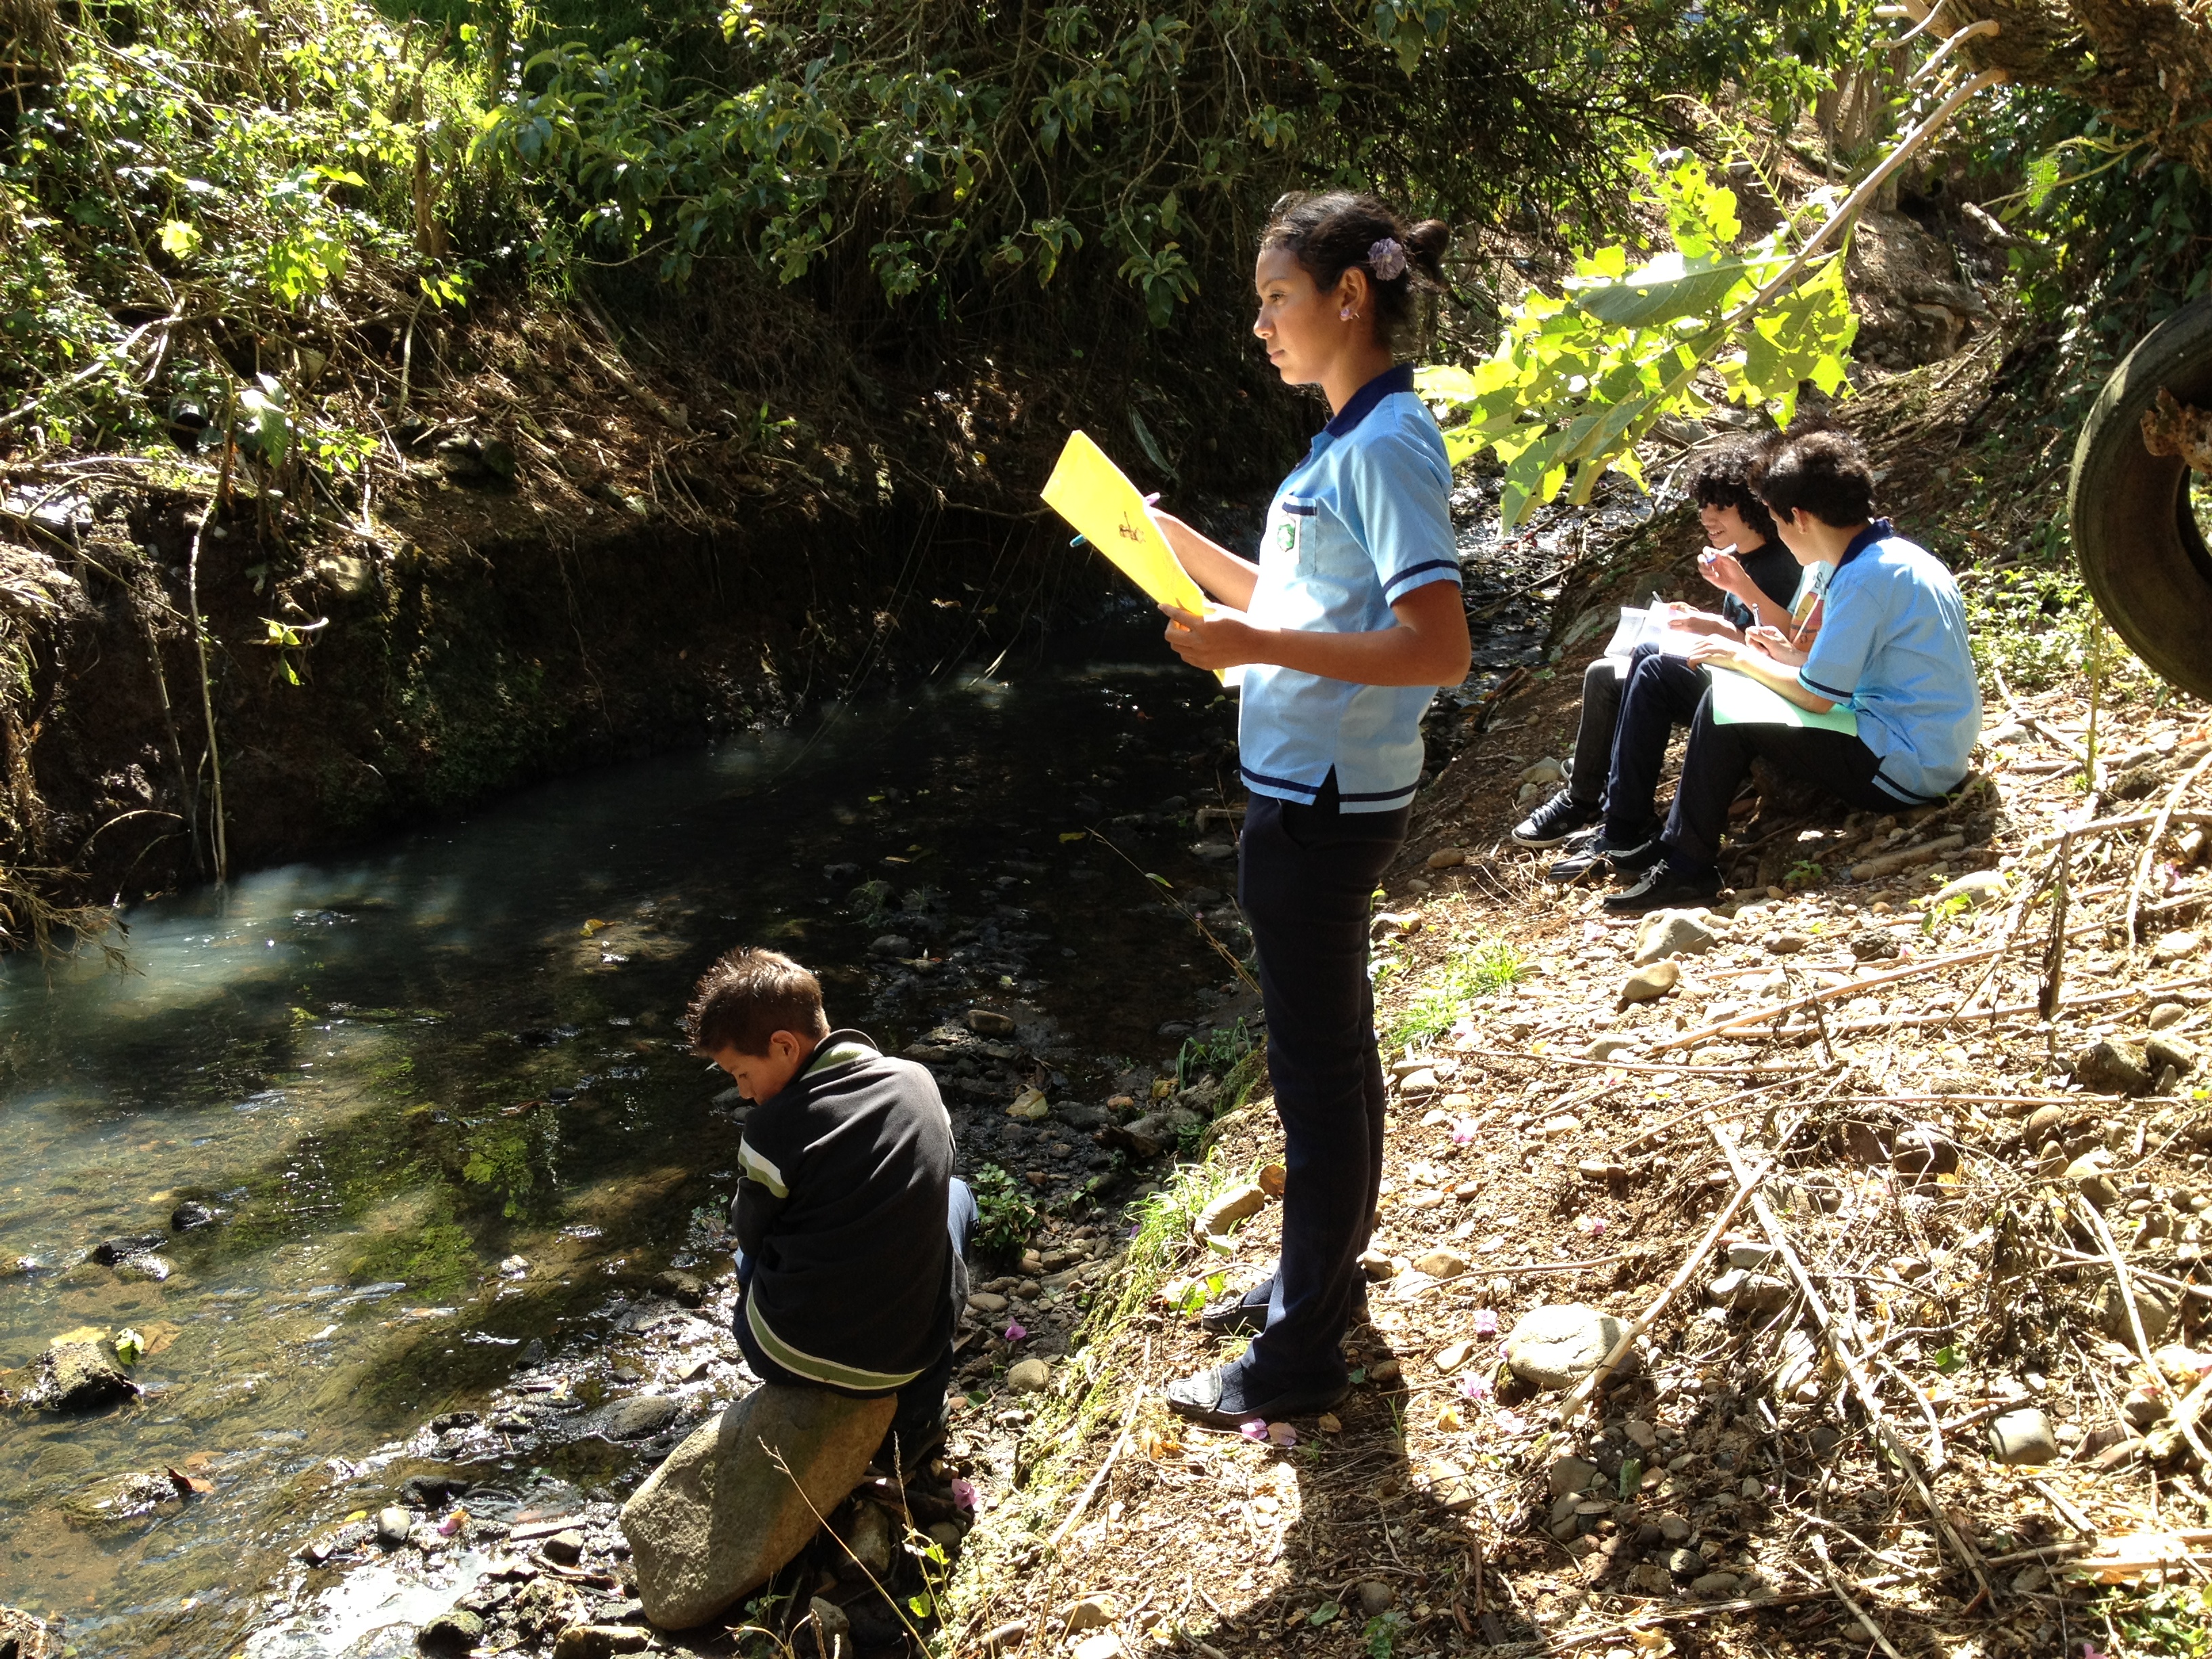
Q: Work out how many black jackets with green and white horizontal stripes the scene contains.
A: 1